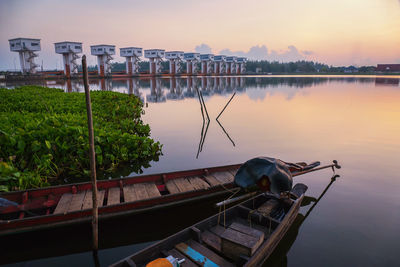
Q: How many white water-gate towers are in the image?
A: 11